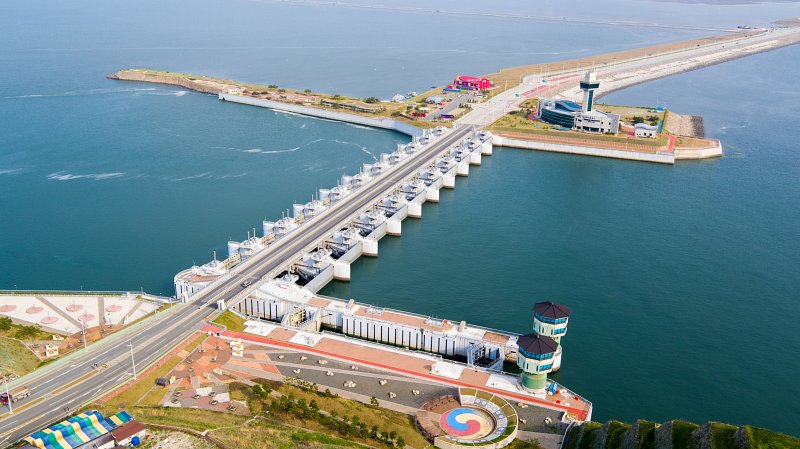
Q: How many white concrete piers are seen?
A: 9